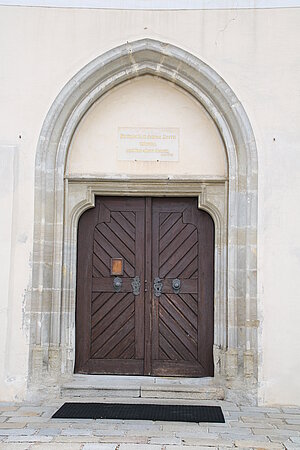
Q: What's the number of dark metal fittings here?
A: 4